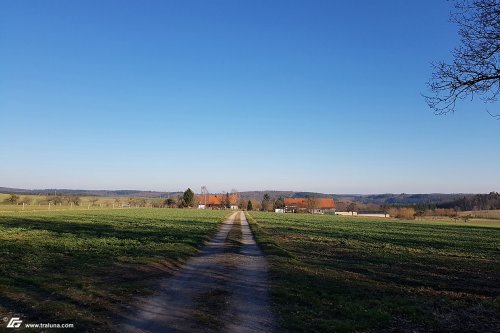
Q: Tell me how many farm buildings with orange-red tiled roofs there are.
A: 2